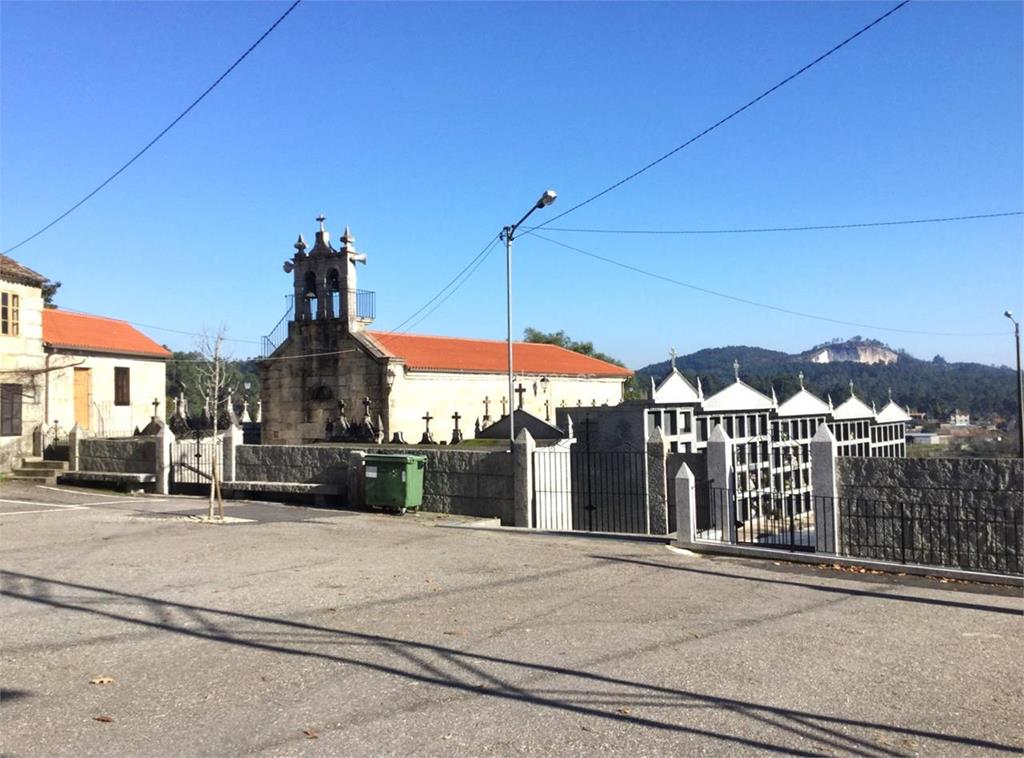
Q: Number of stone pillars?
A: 9